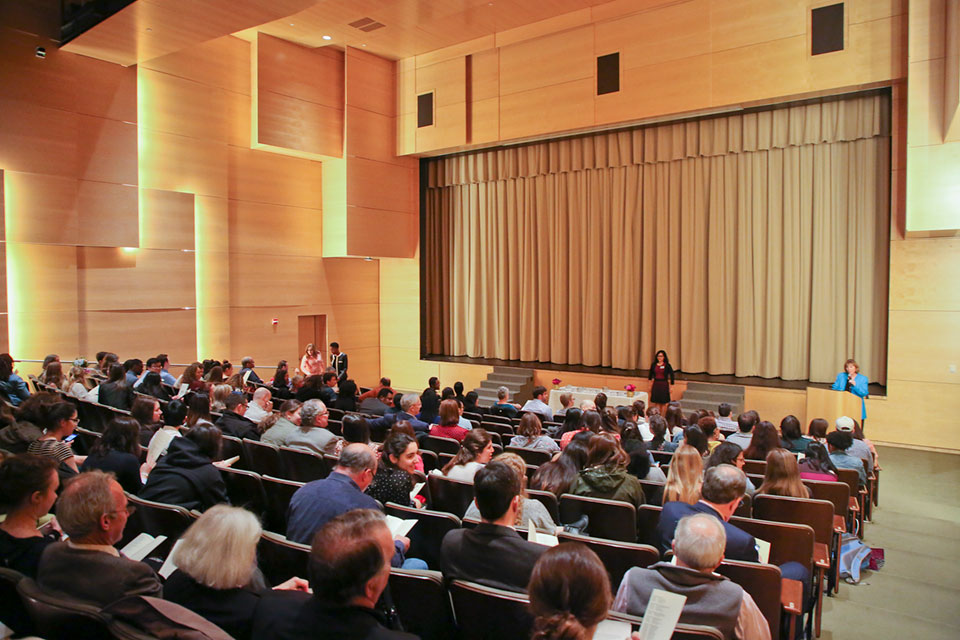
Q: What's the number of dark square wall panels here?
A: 3